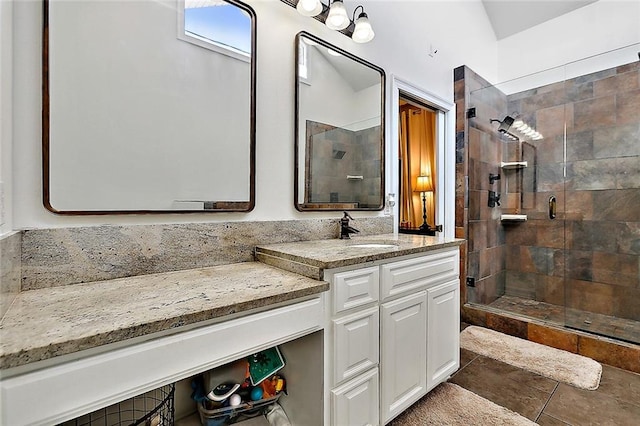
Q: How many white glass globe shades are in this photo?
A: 3